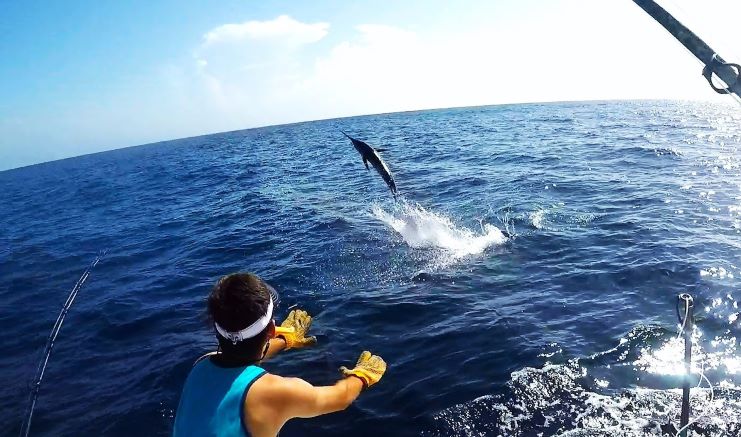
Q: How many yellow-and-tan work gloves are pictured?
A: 2